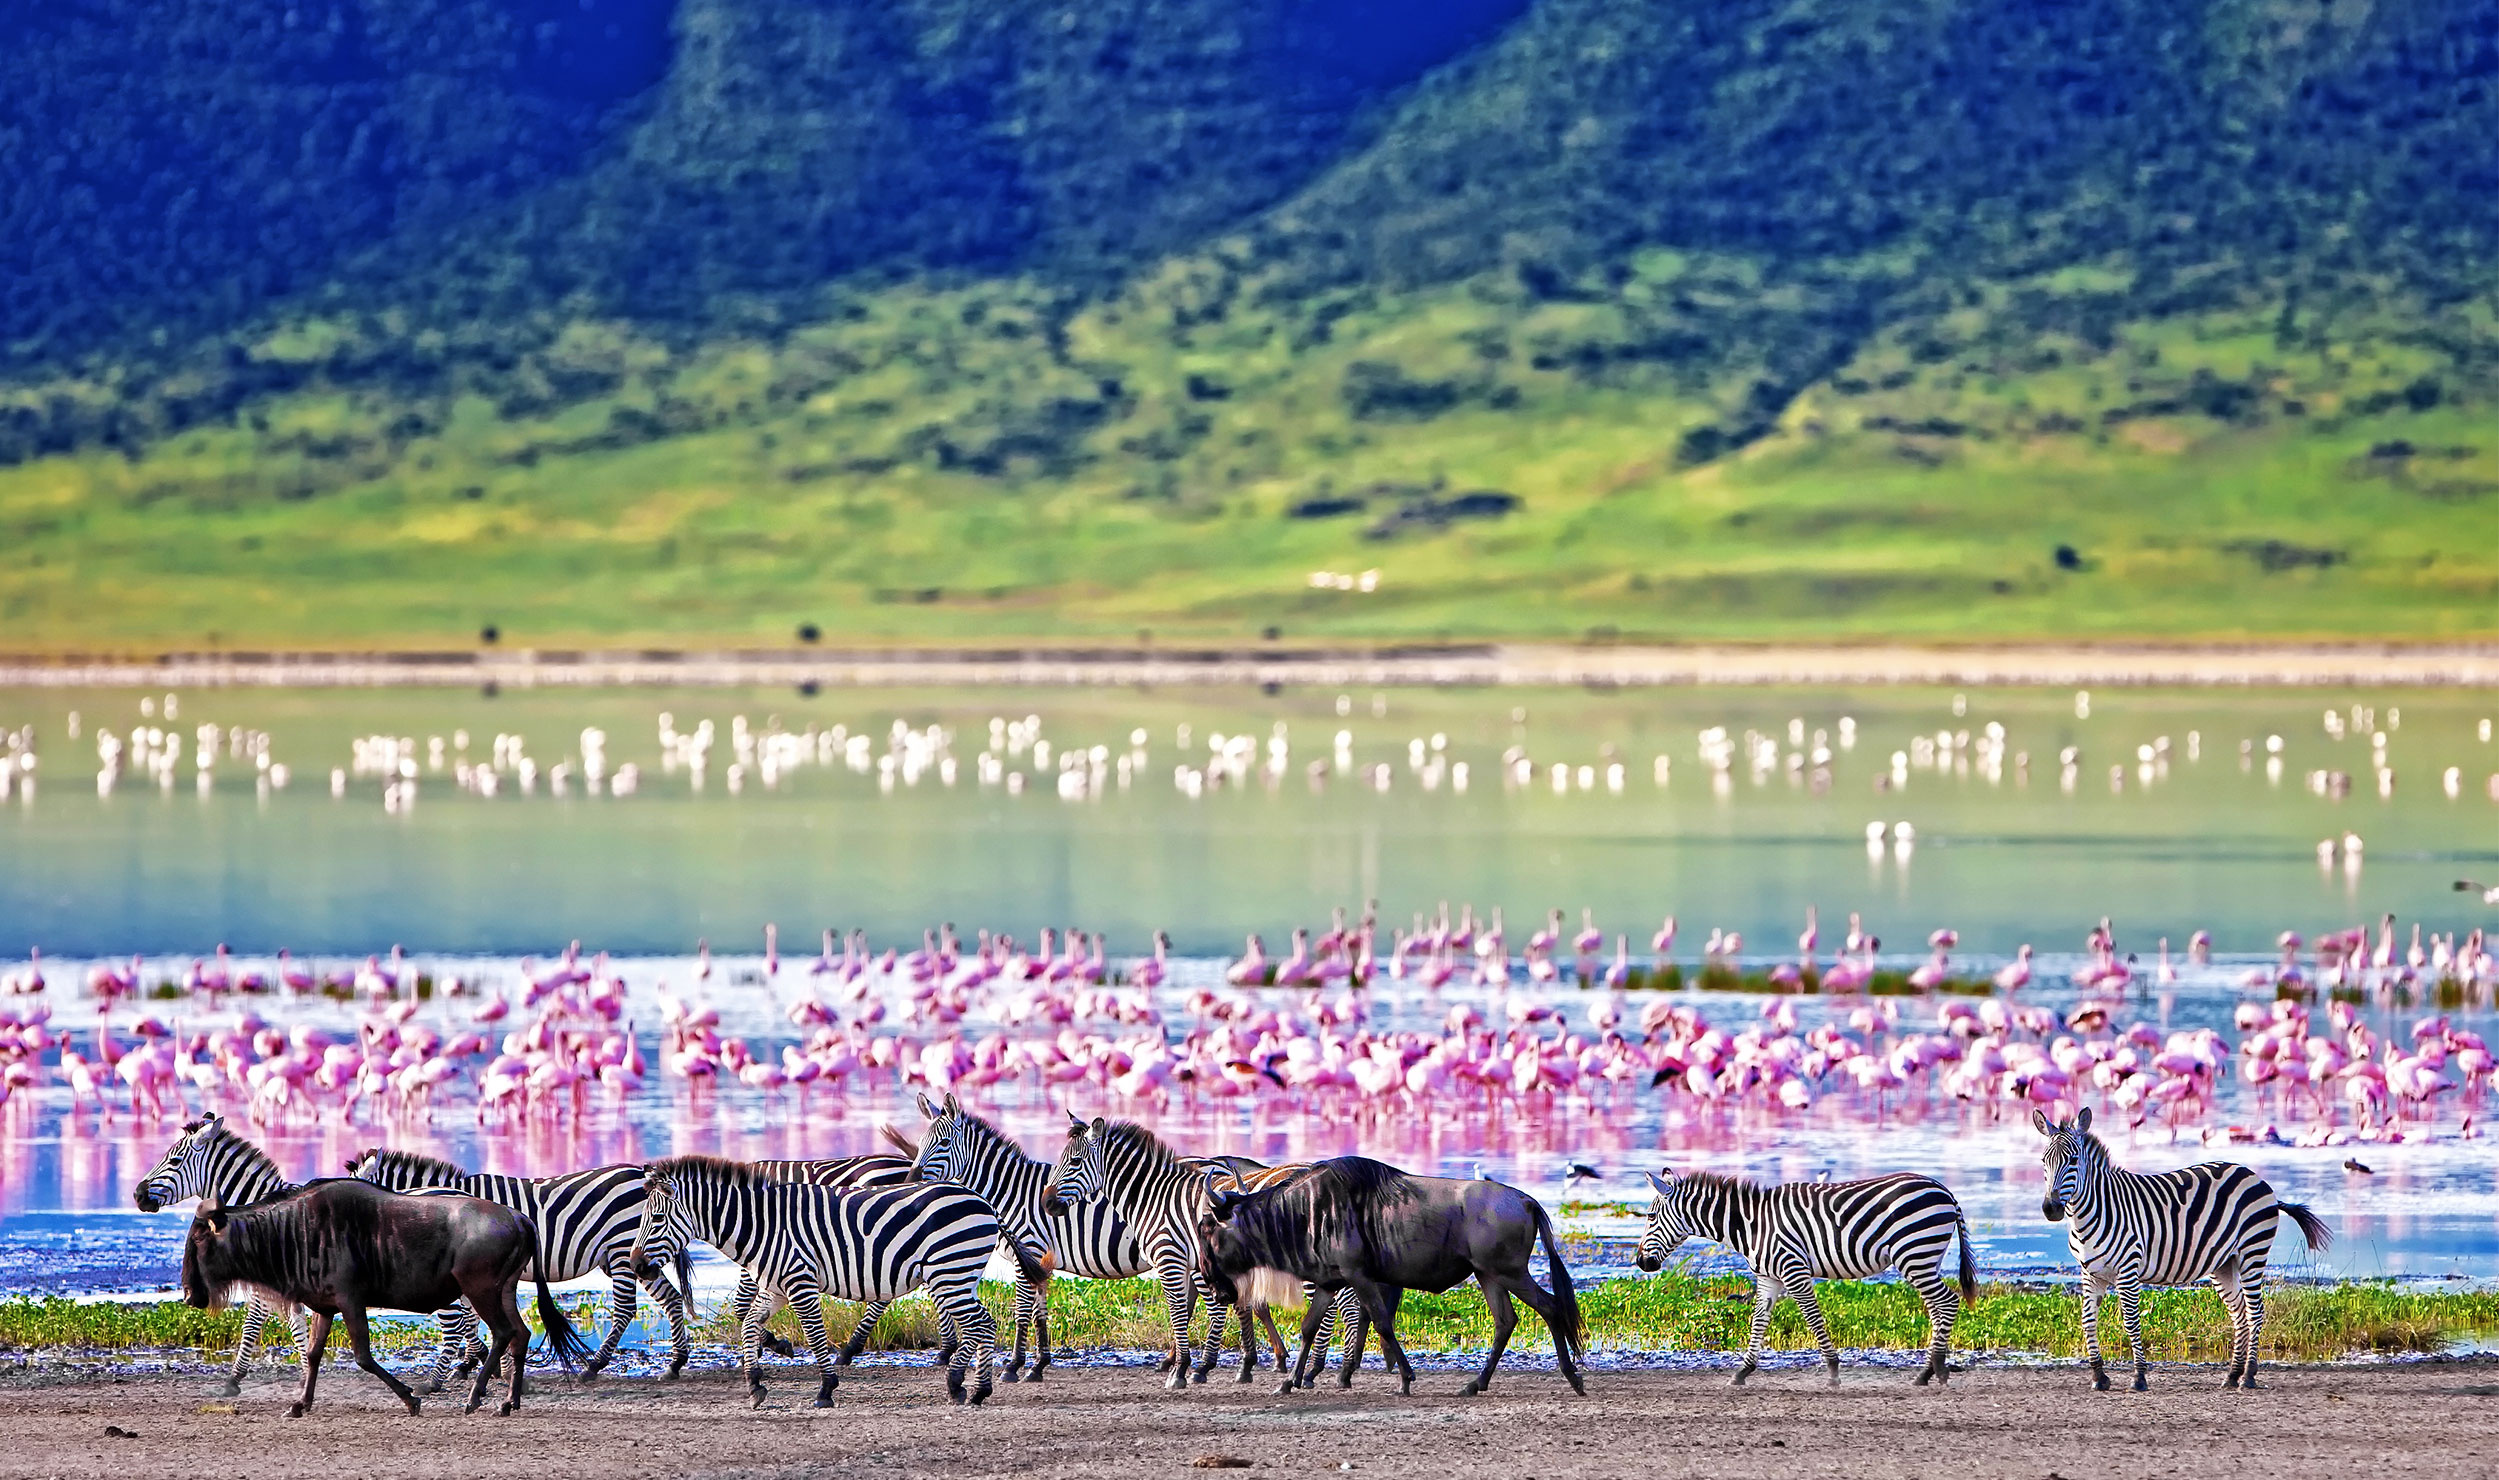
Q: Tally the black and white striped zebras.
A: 8